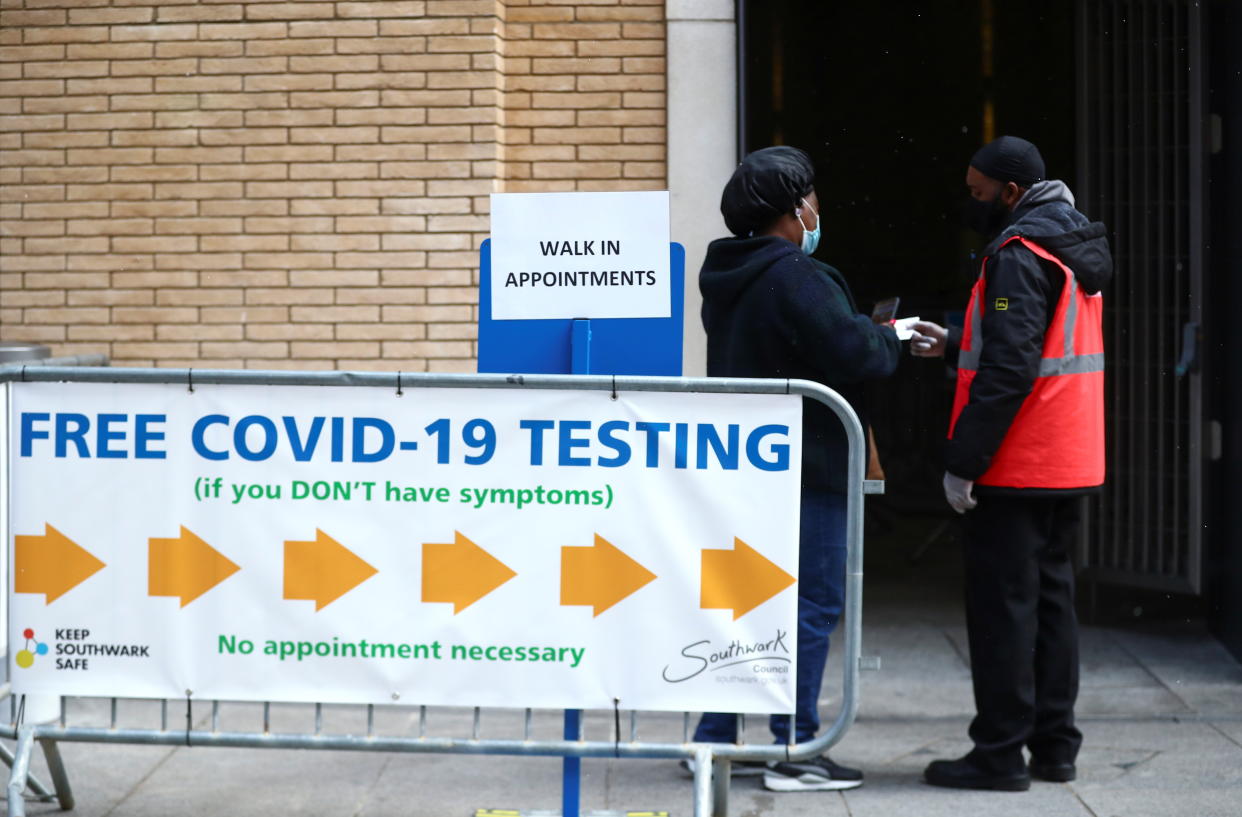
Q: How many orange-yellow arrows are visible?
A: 6